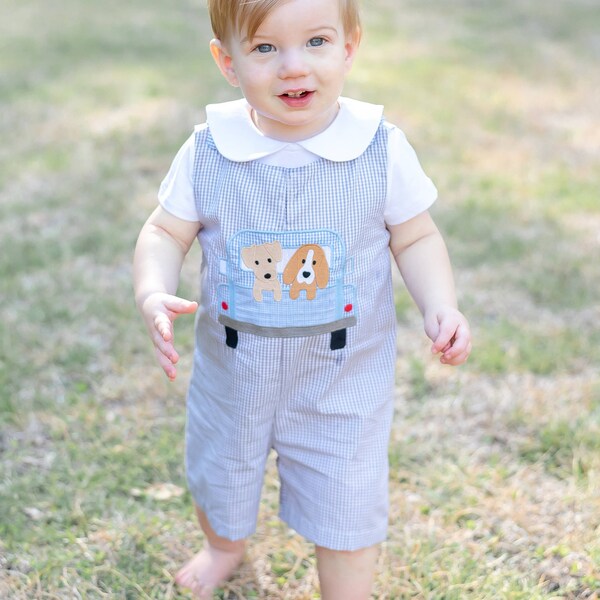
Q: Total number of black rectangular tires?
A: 2